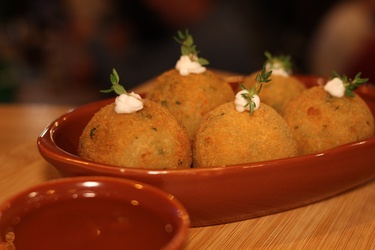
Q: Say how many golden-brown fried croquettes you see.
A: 5